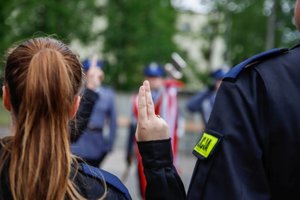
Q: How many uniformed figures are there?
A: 5